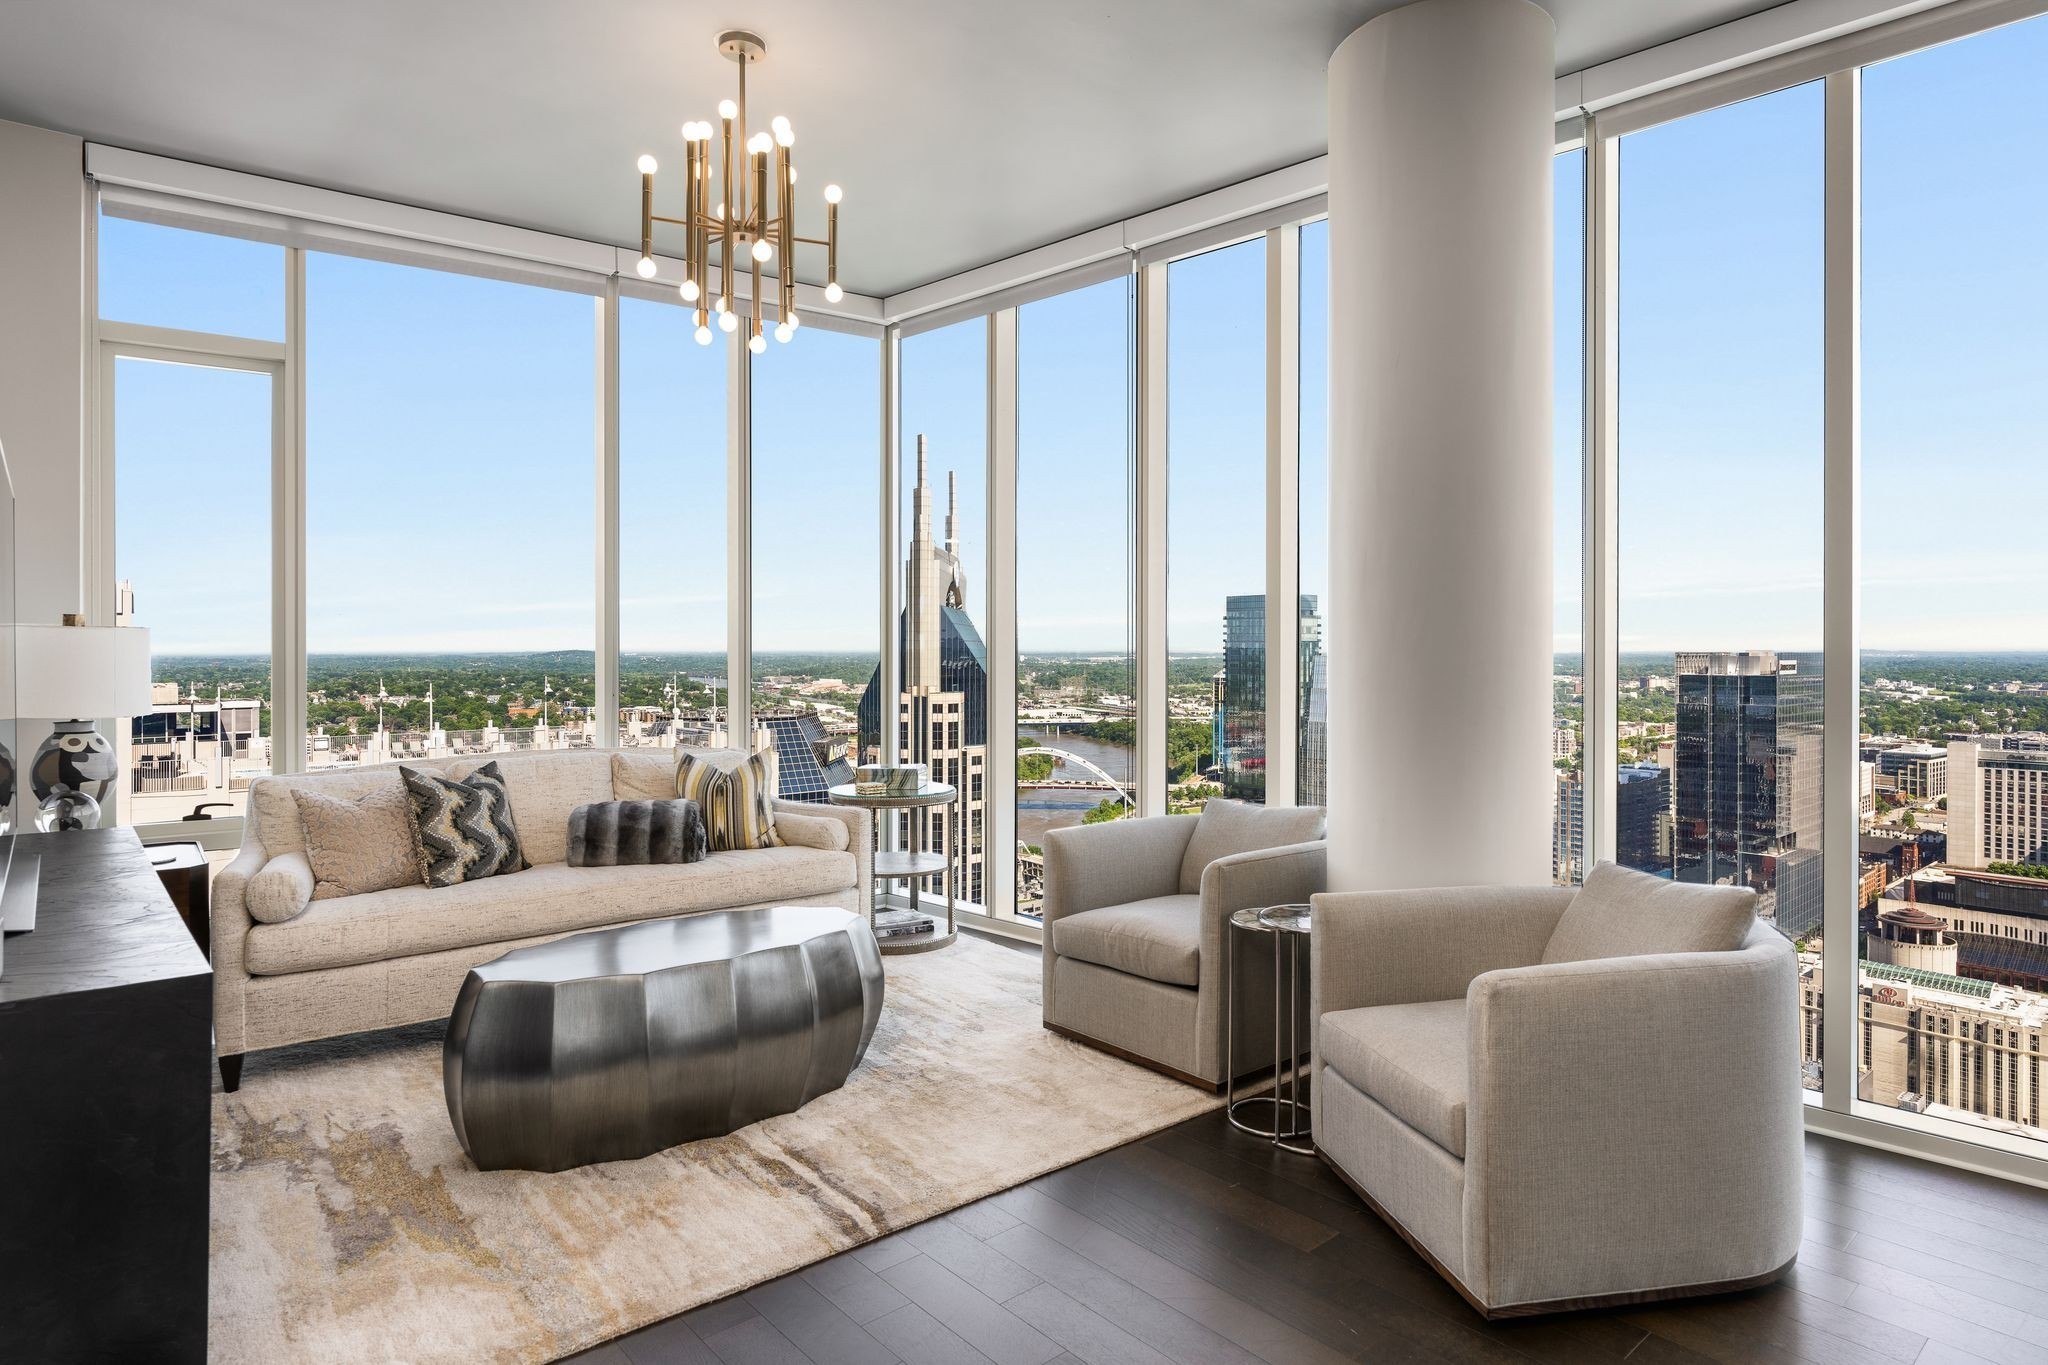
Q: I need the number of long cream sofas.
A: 1